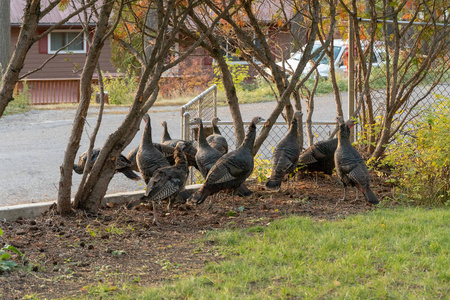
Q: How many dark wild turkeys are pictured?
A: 11